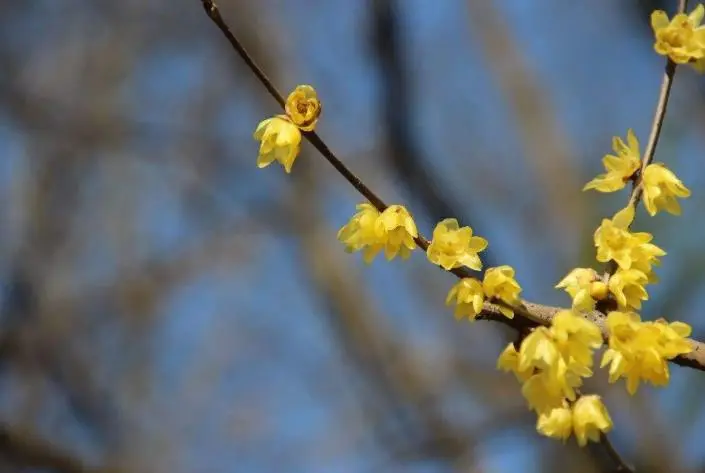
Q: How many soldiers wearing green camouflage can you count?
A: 0